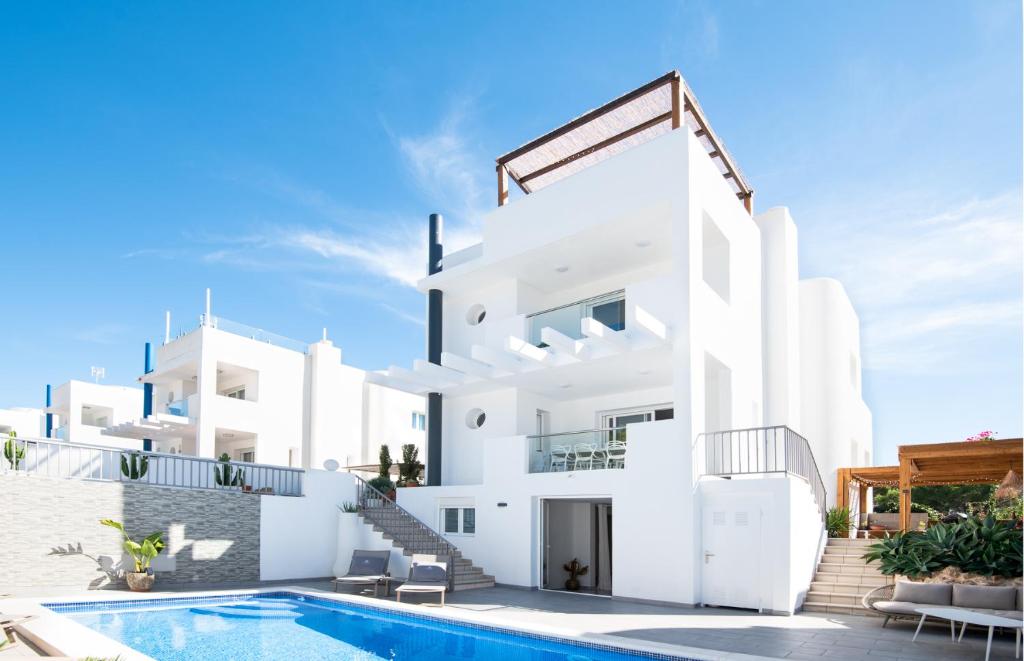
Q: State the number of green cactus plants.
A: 3